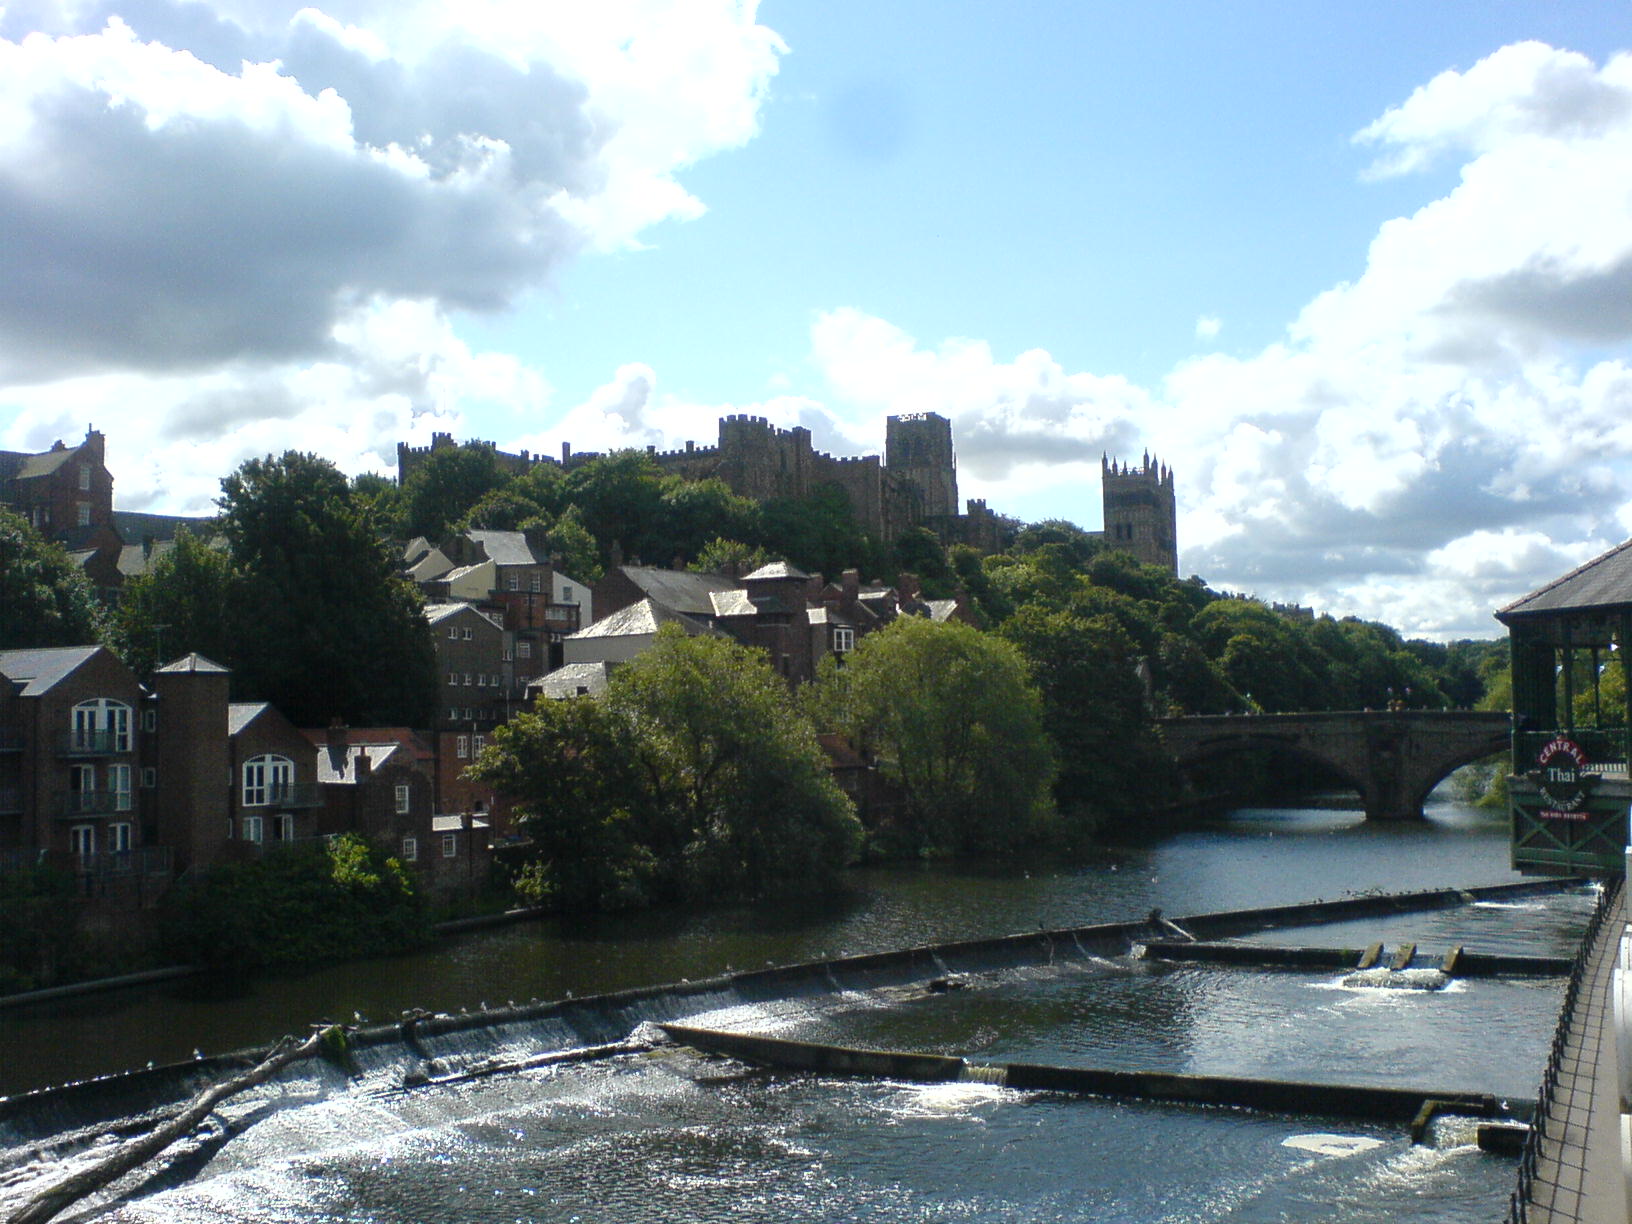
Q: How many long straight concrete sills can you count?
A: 3